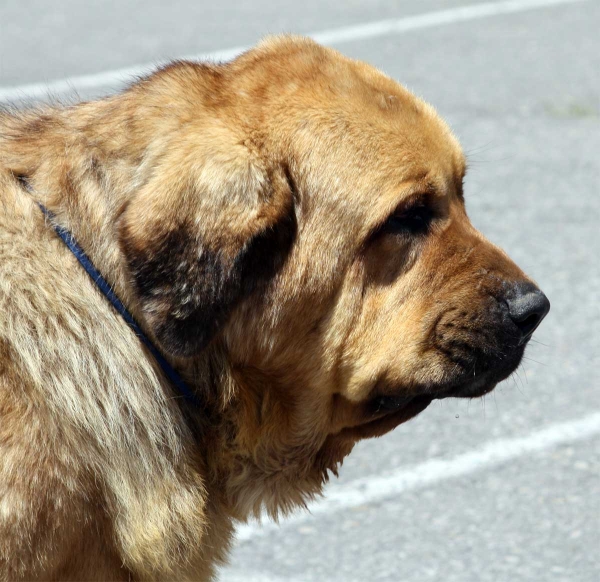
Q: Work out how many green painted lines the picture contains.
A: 0